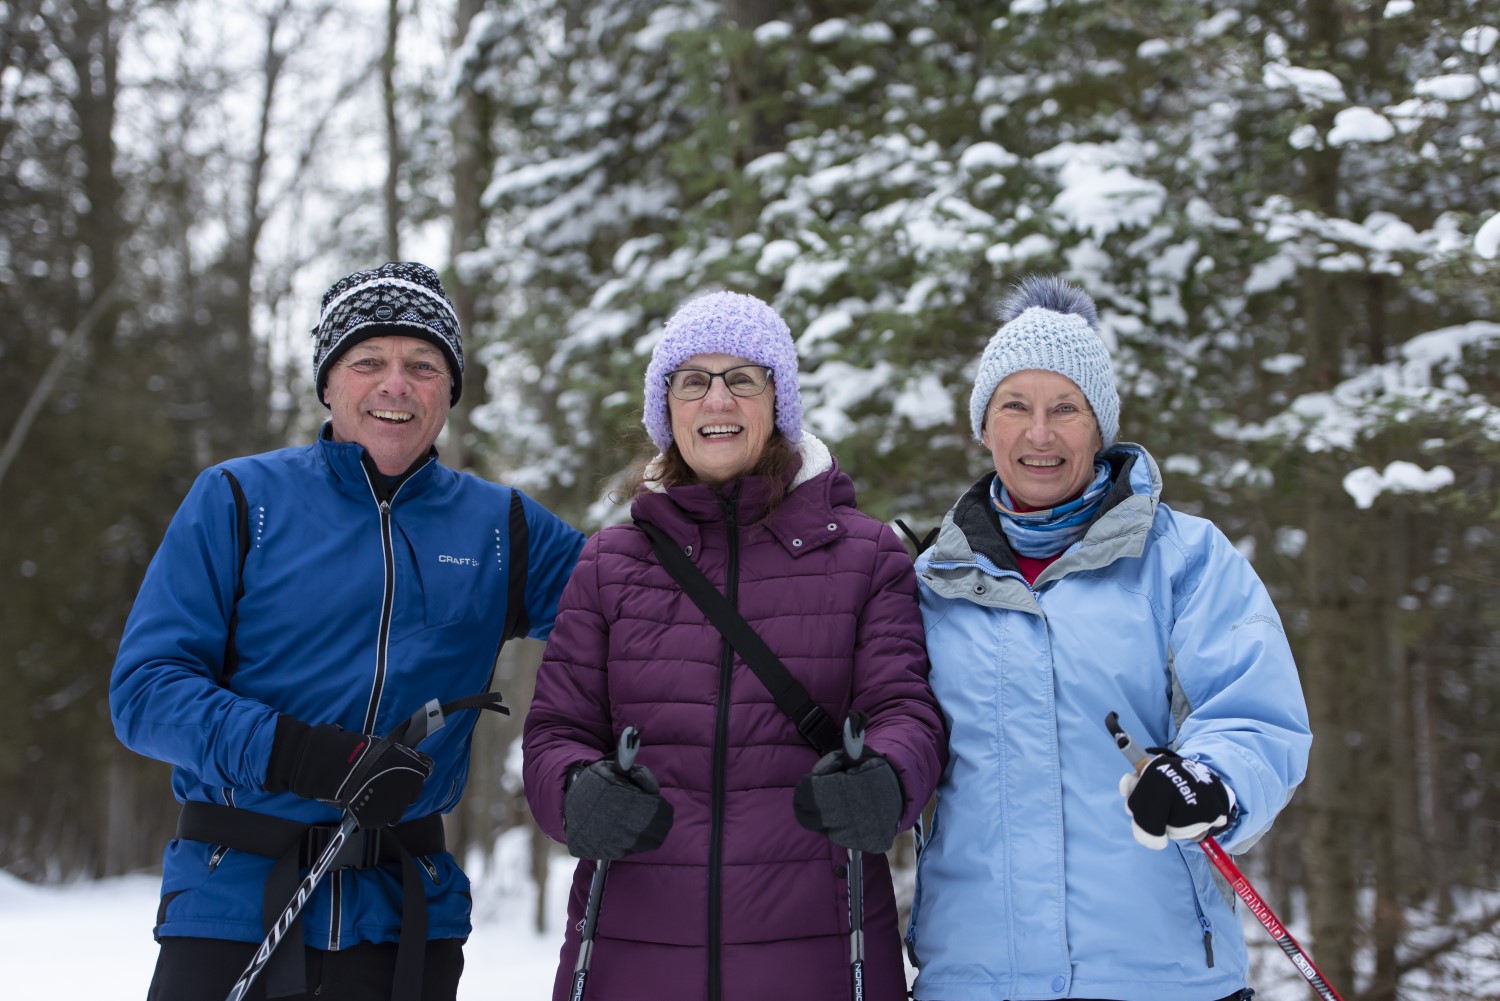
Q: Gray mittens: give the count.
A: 2